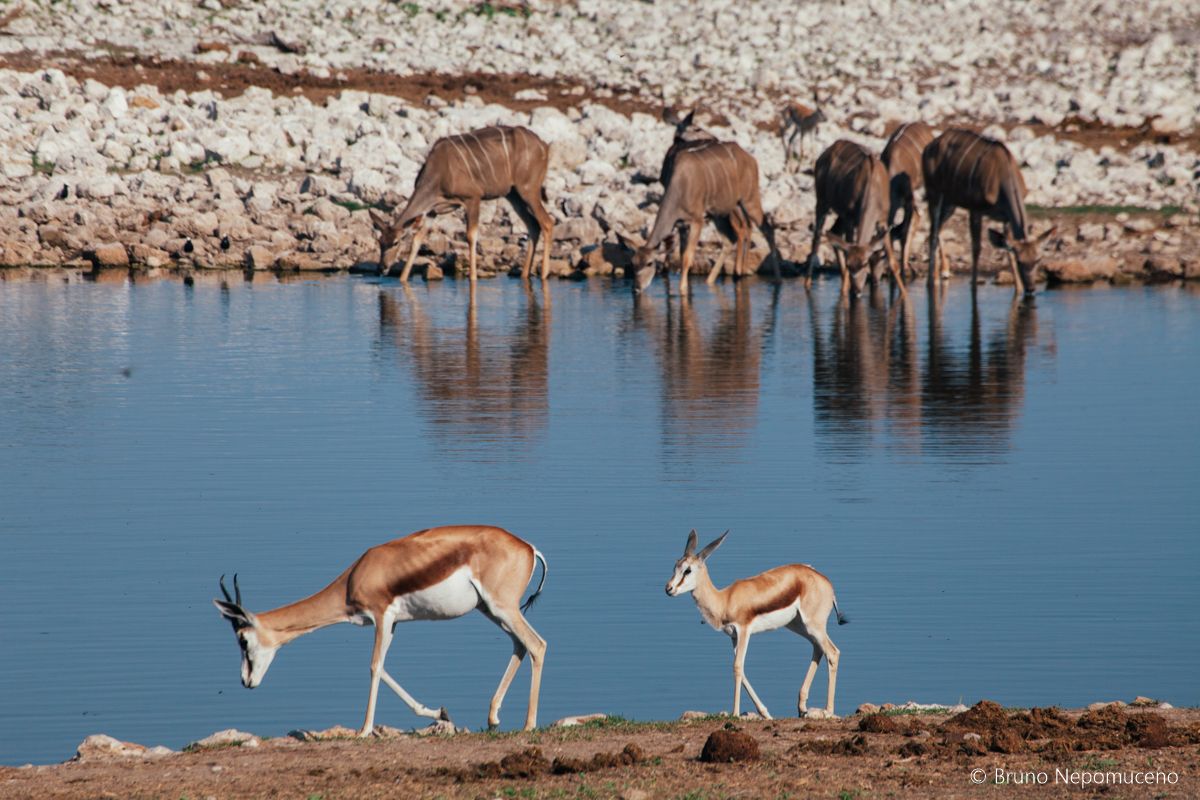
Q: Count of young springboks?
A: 1